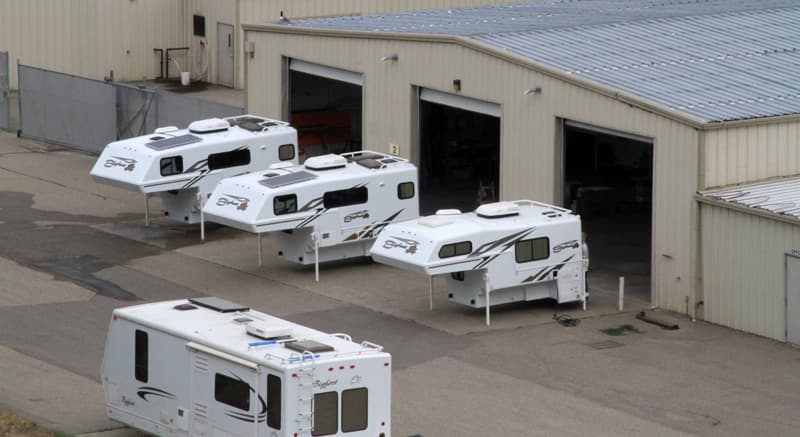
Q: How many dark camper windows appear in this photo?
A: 13